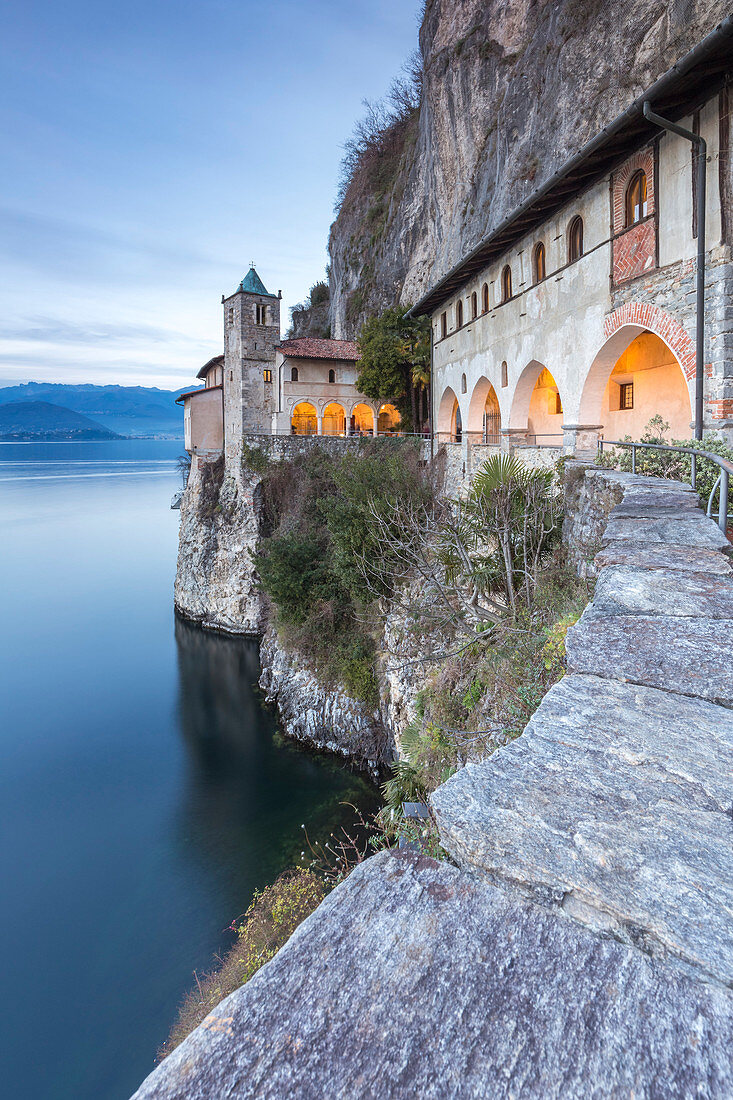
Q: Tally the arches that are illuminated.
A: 8